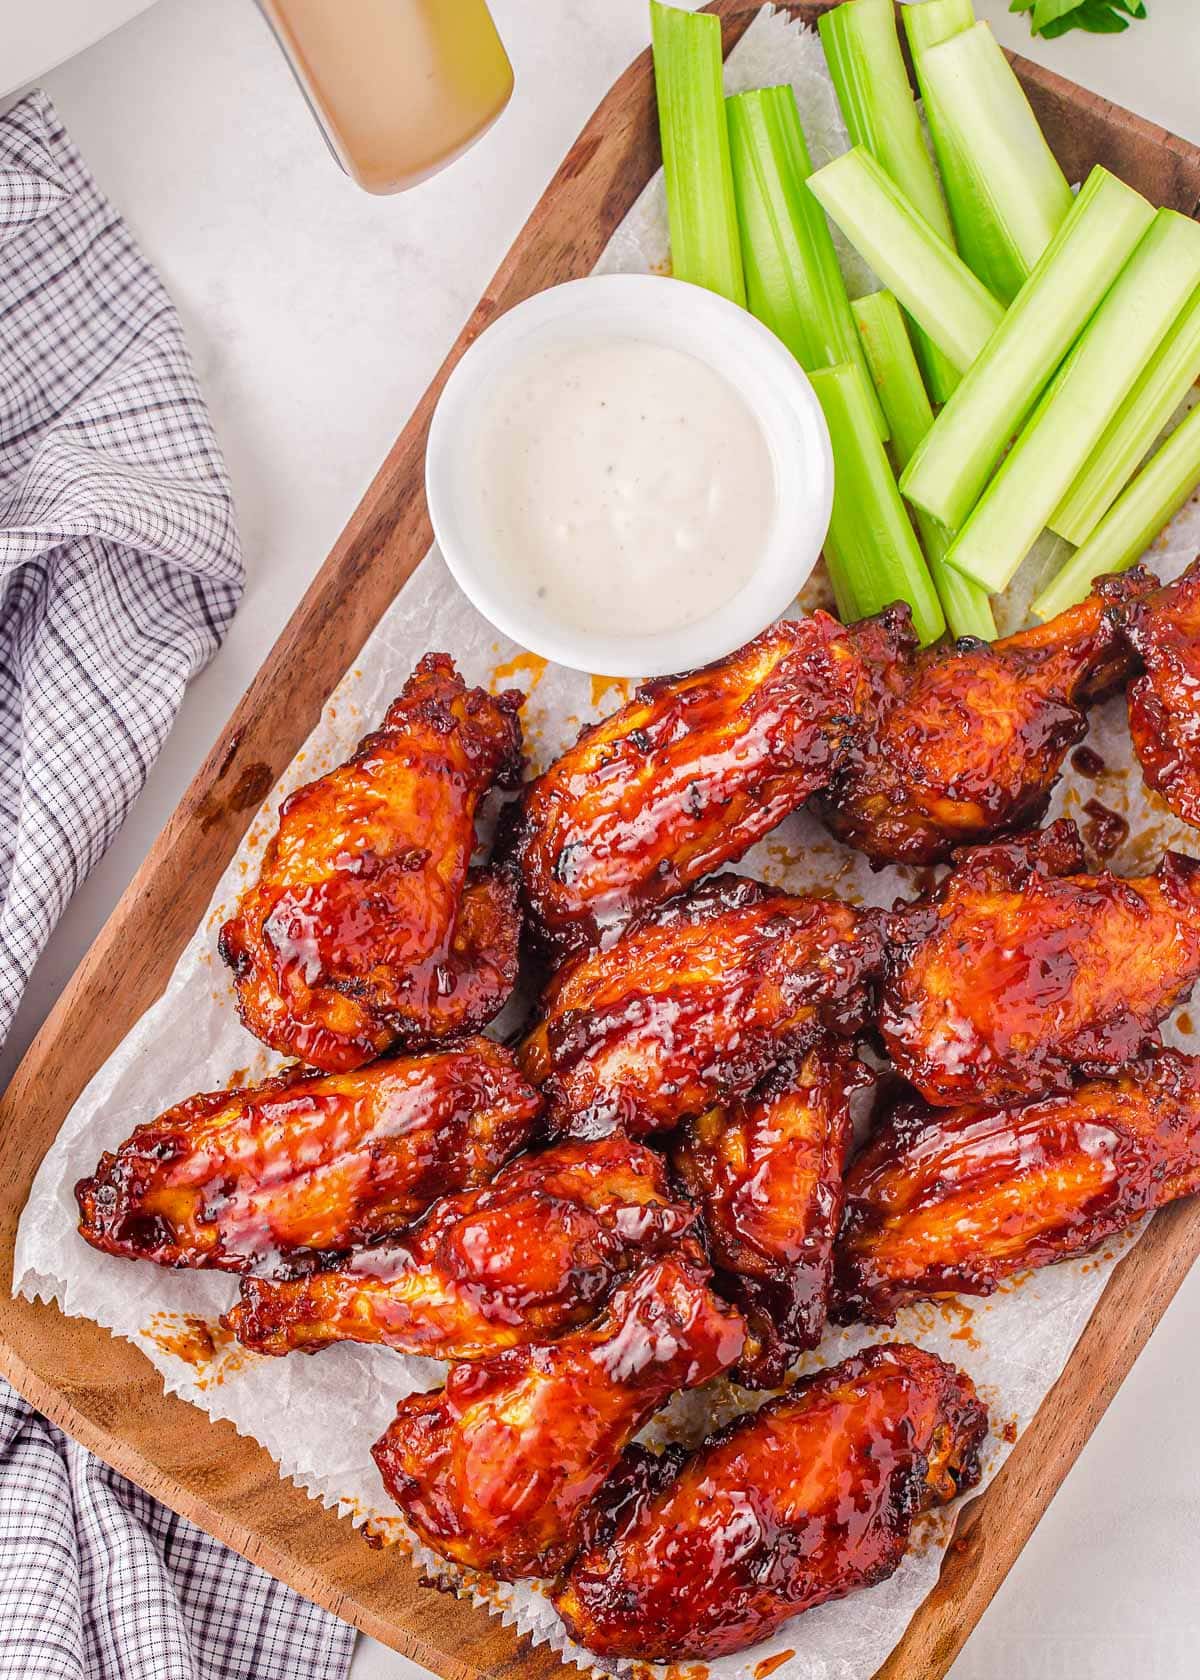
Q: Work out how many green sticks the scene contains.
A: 12